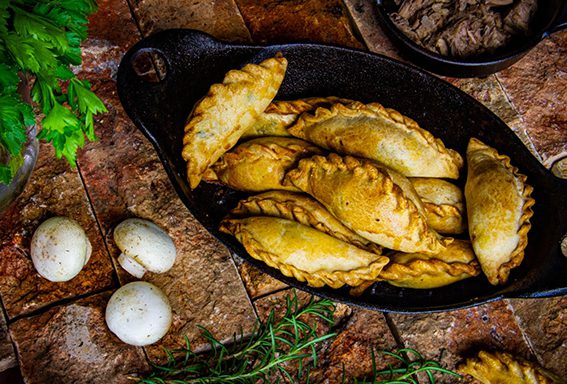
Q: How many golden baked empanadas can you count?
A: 11